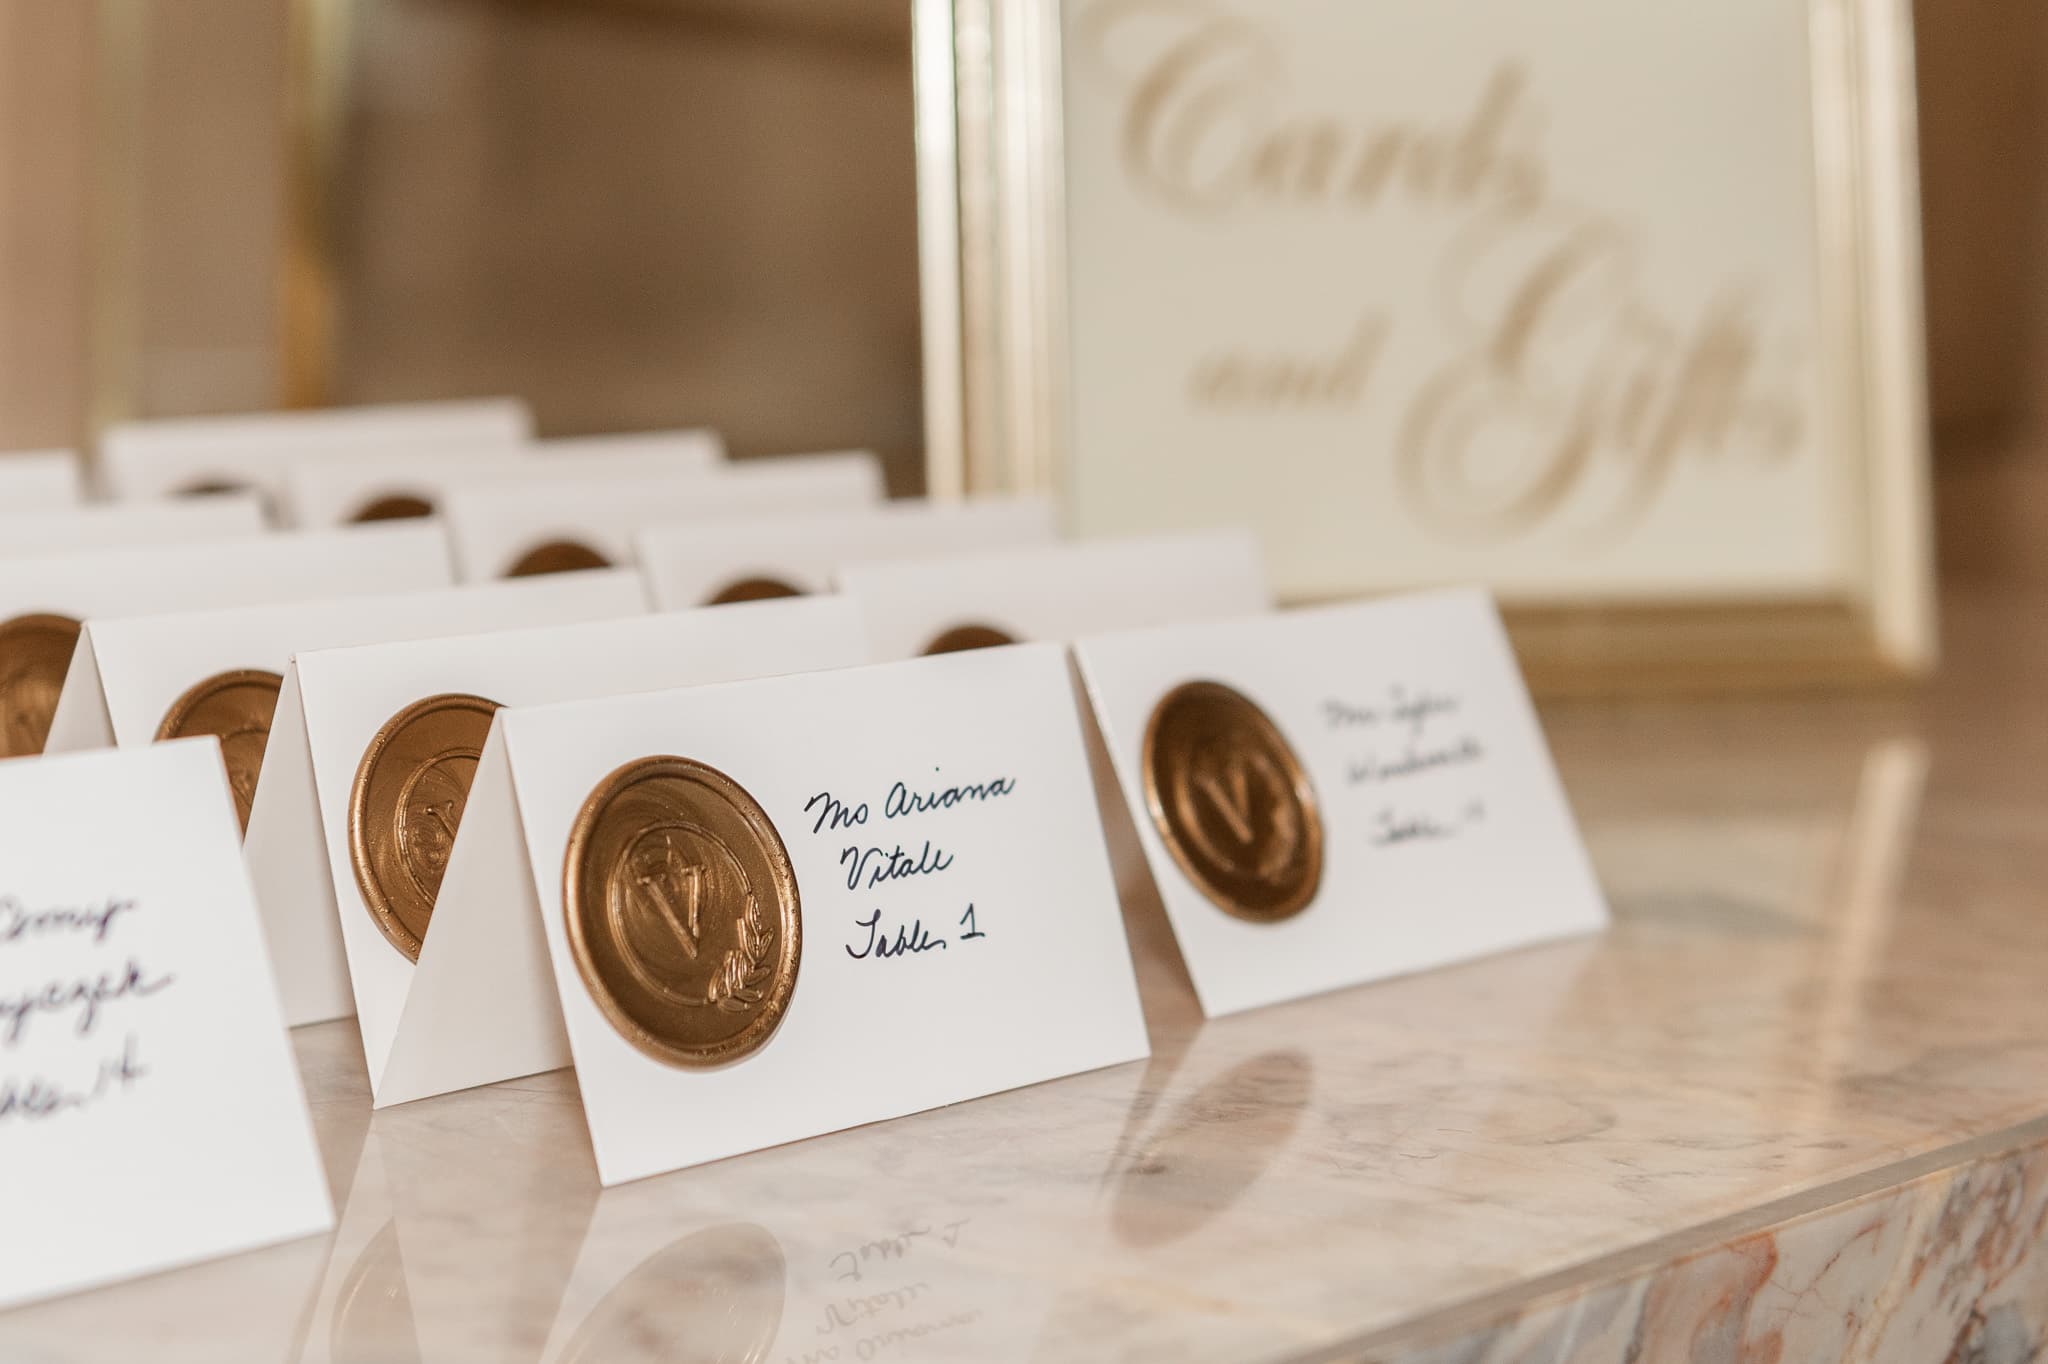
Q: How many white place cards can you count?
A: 13